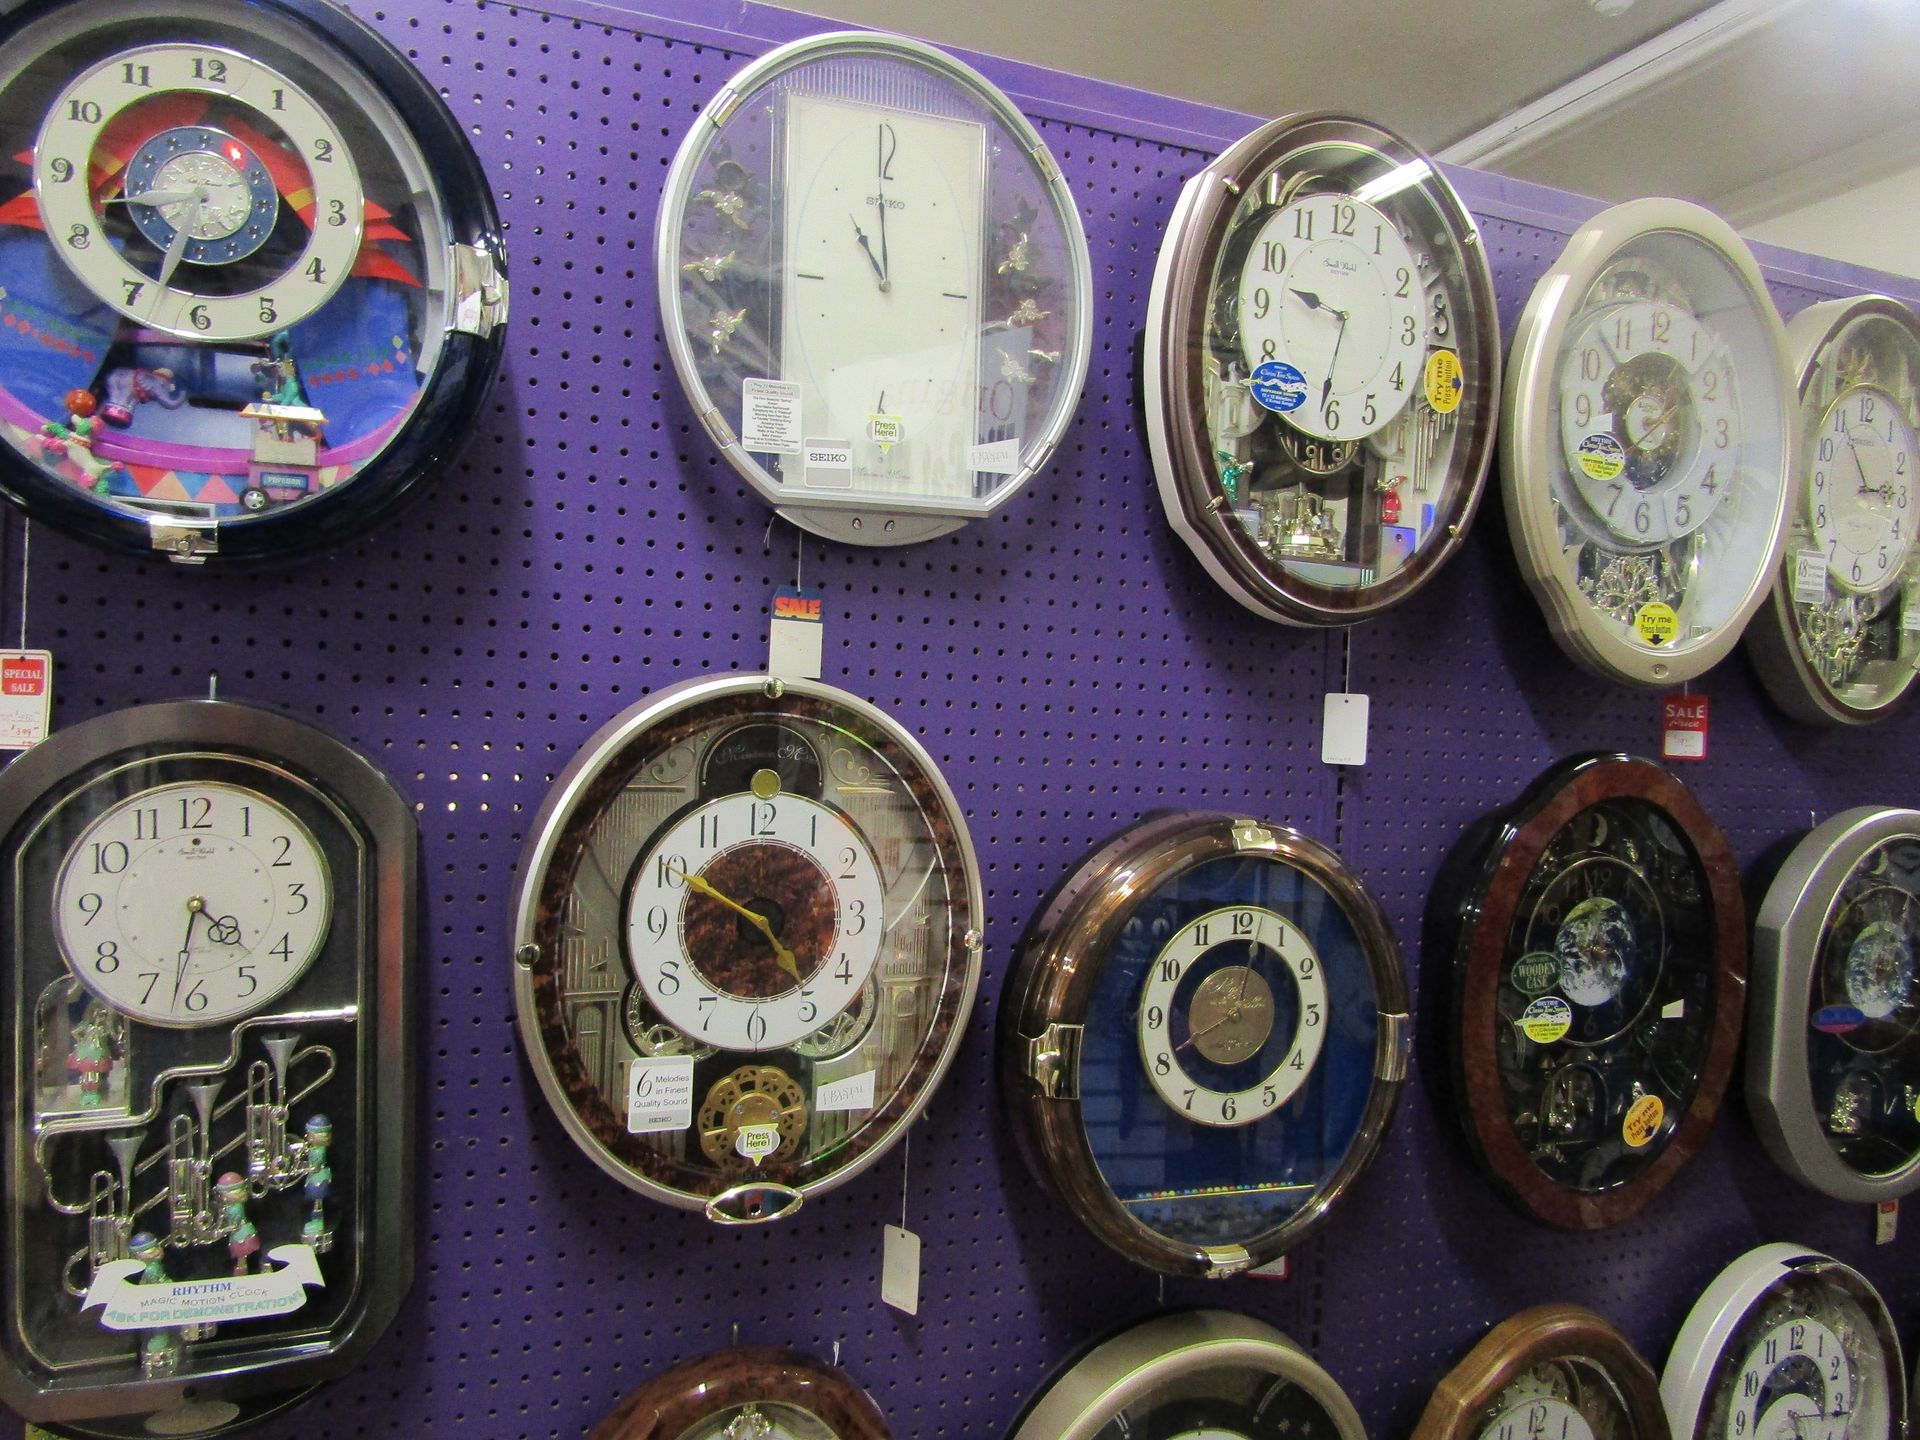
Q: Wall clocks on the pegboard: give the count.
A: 14